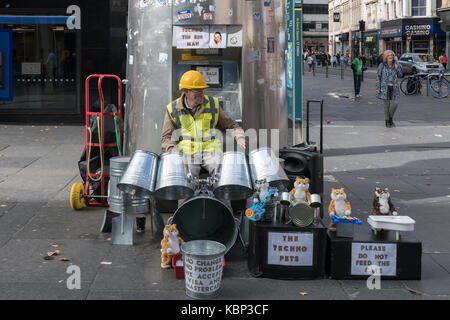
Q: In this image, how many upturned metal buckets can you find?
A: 4